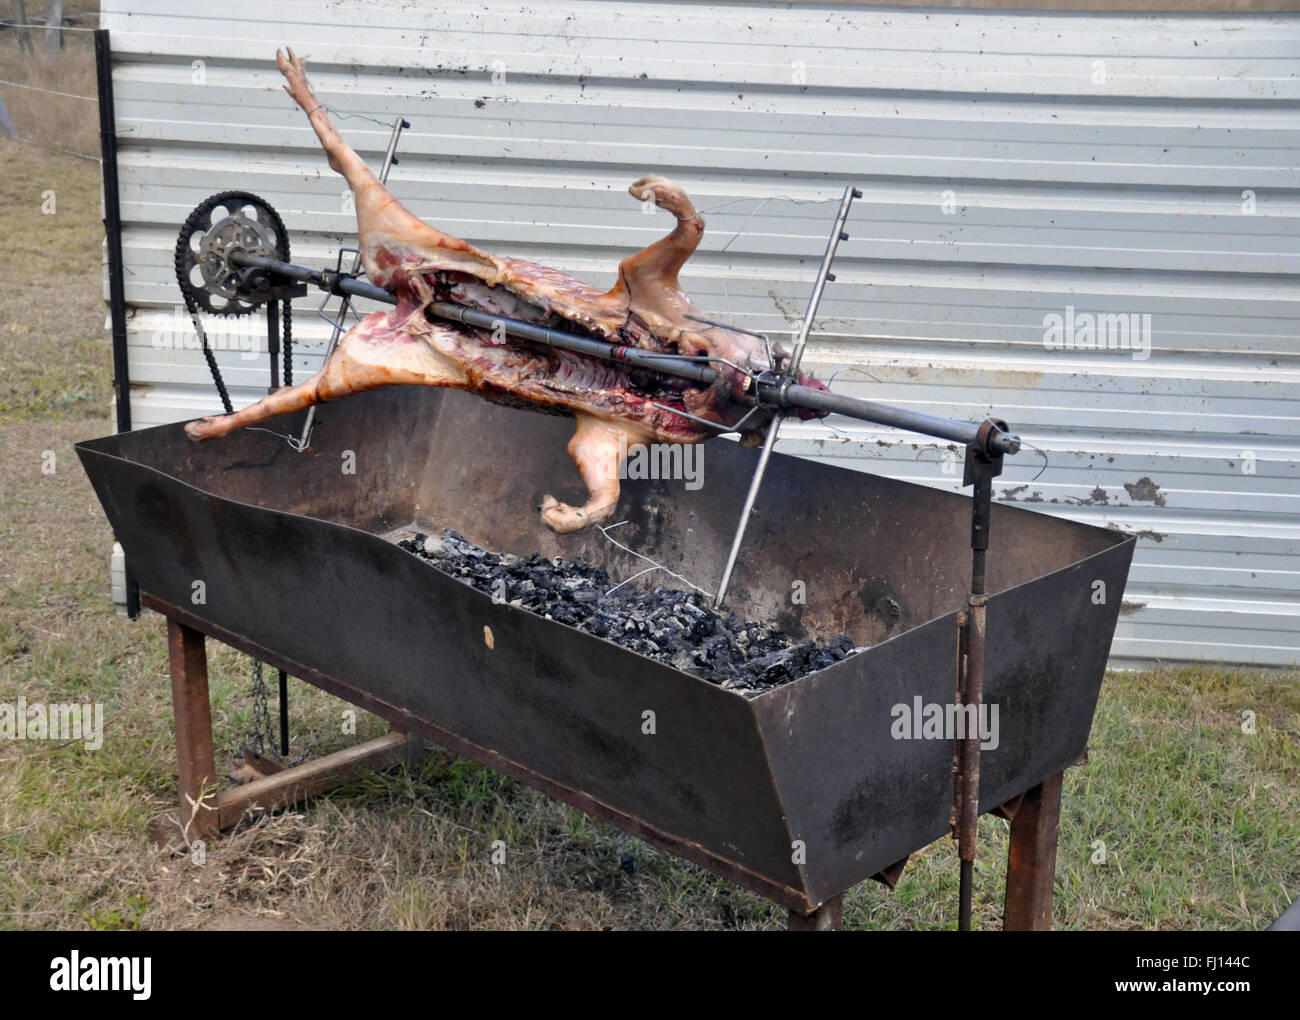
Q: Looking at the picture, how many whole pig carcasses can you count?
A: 1